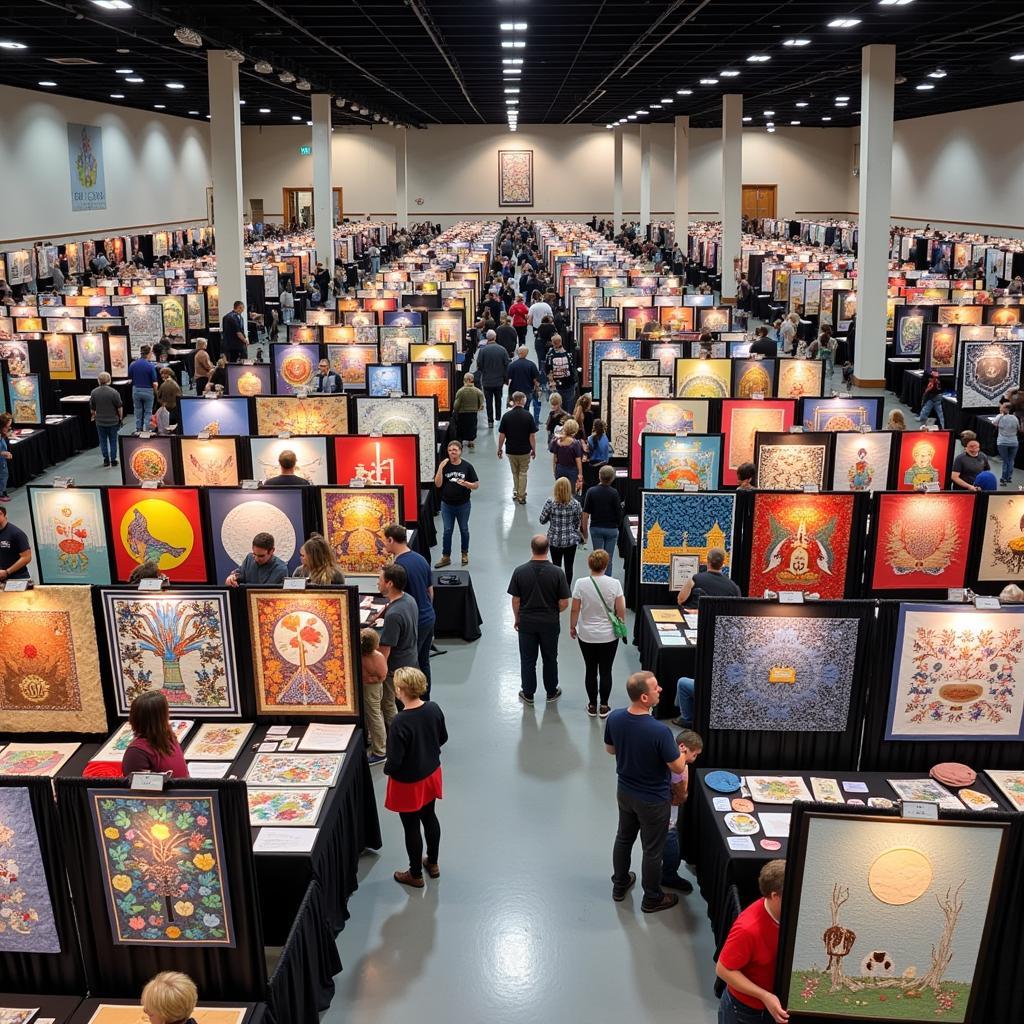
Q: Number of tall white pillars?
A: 8